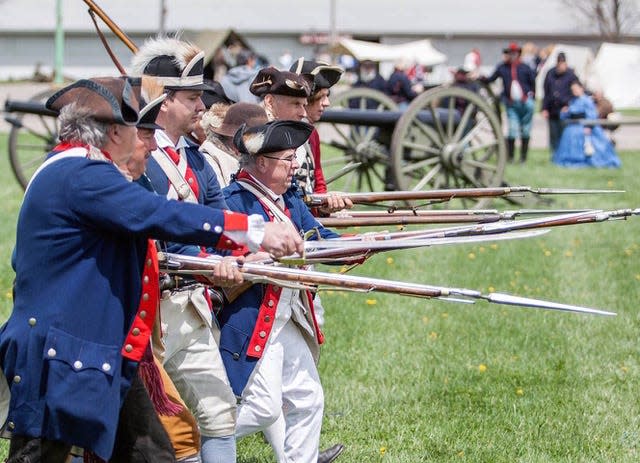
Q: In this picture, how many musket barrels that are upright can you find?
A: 1